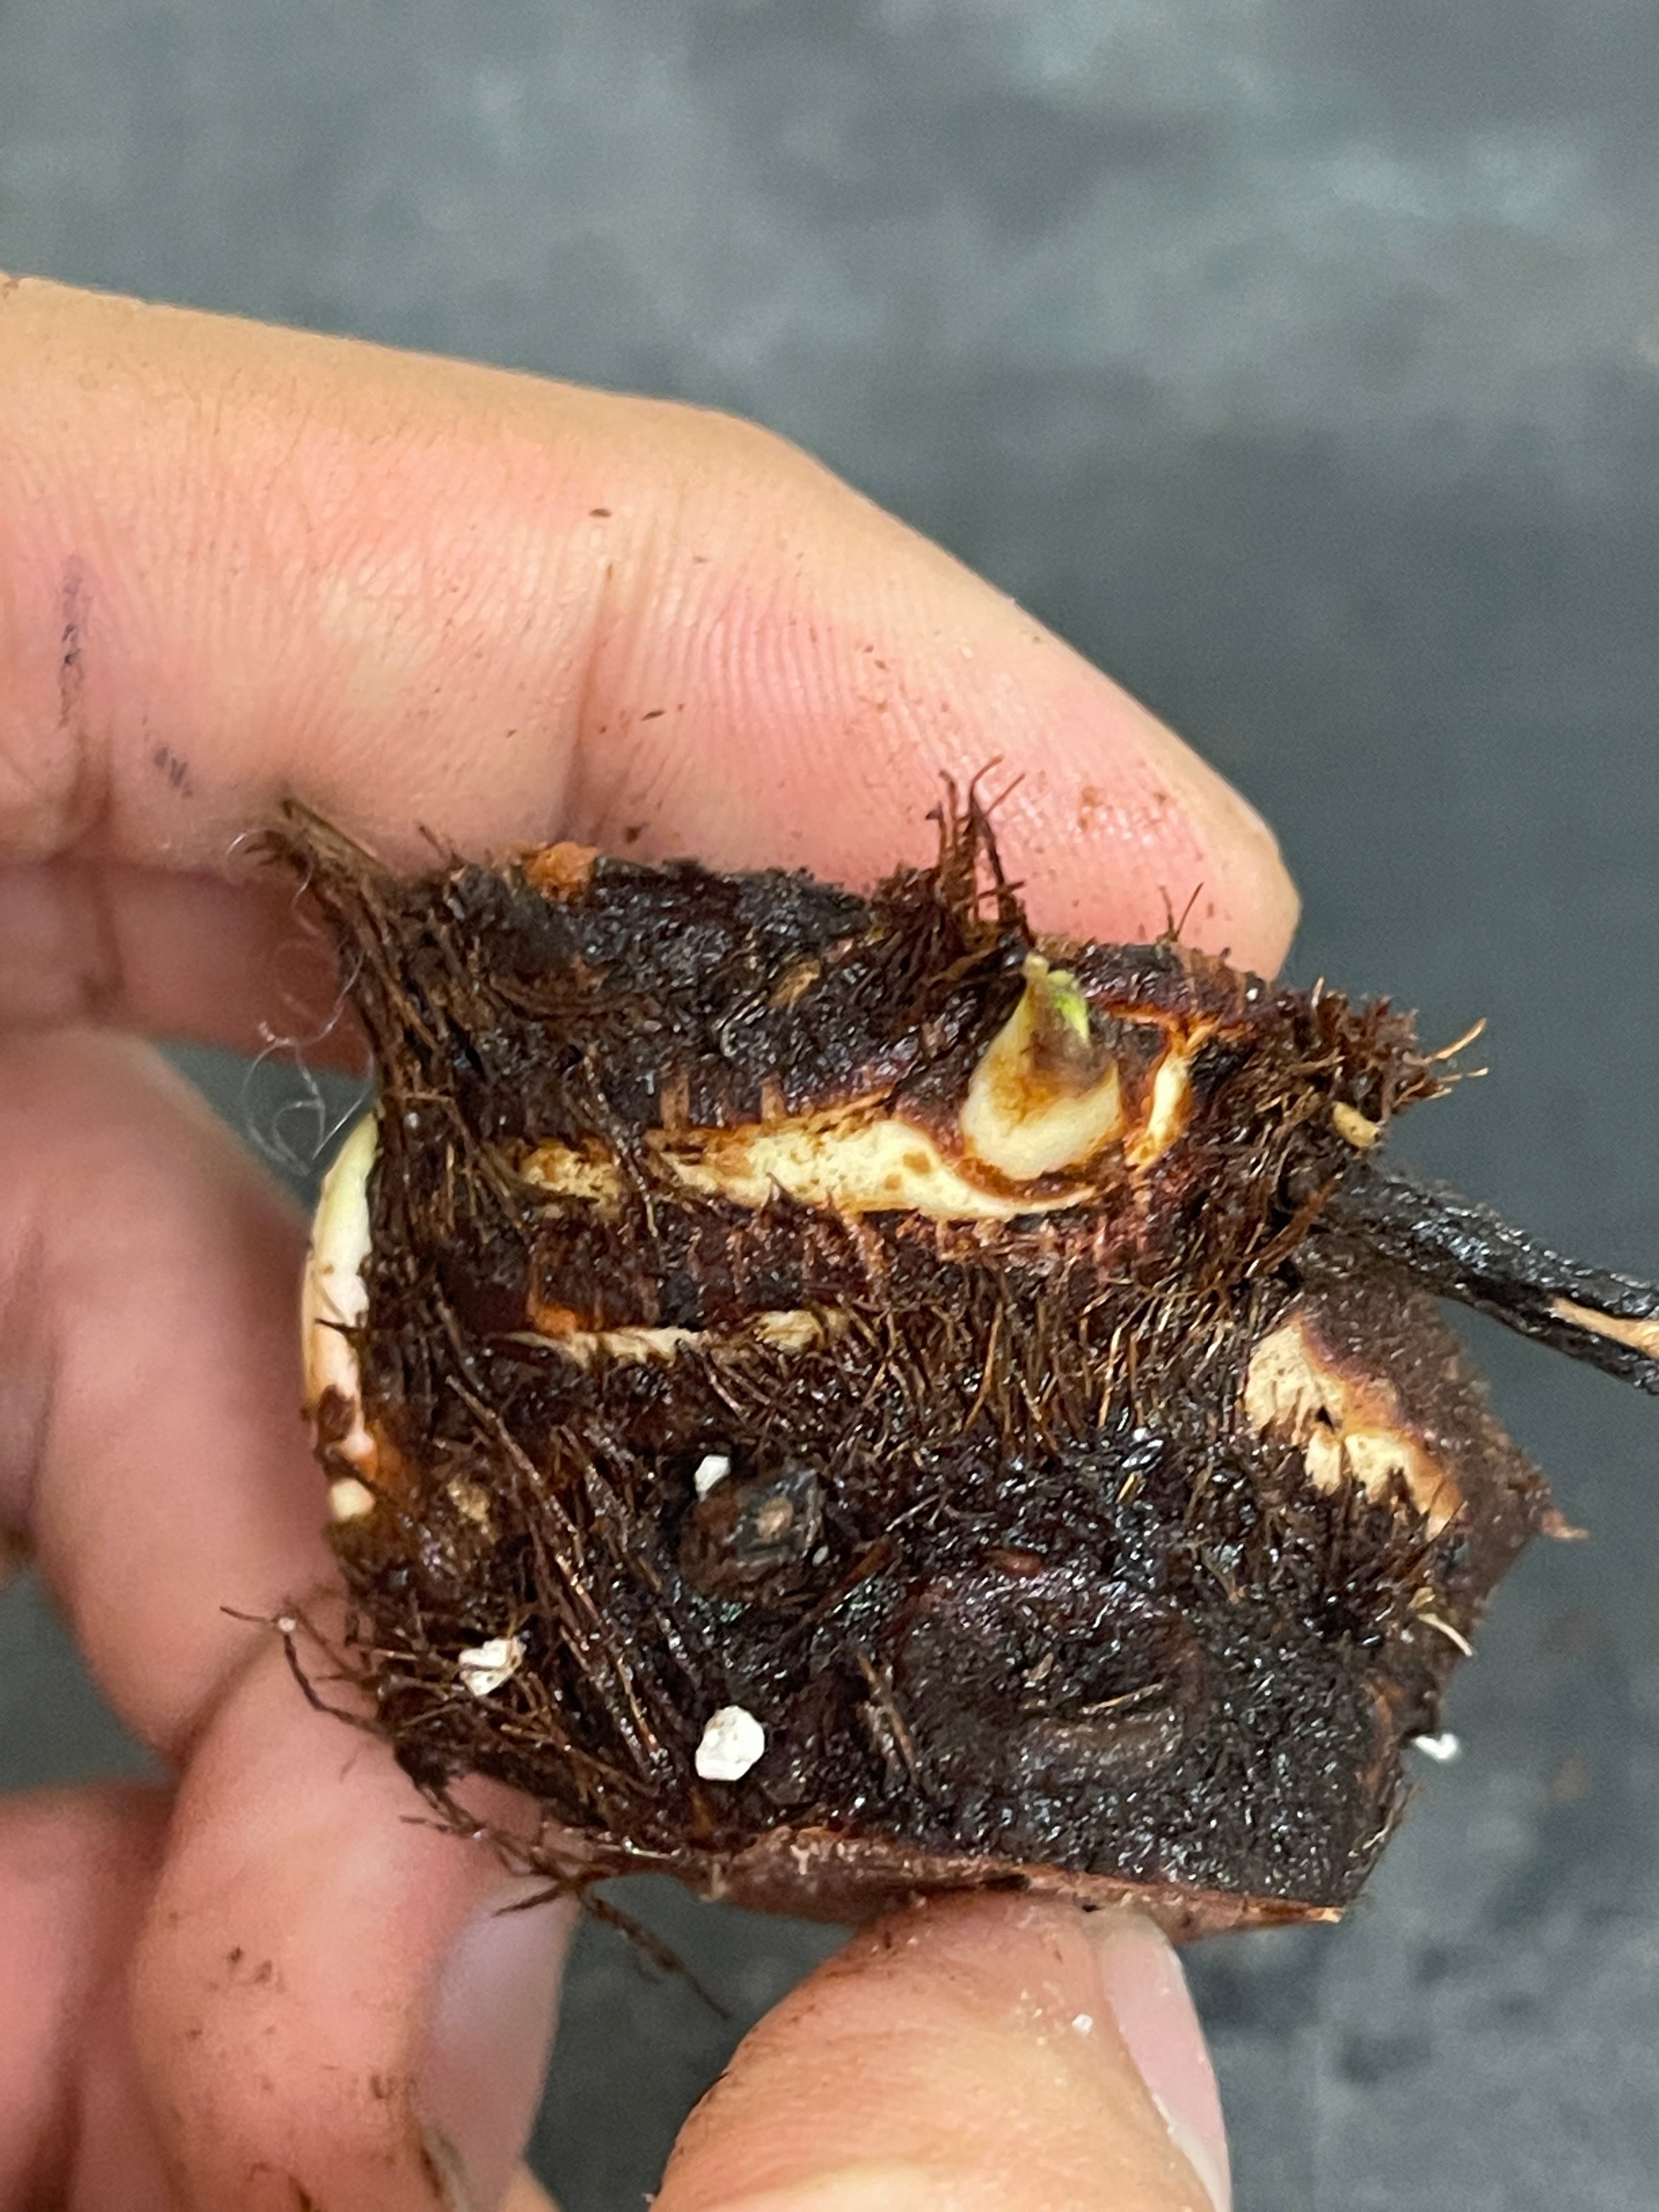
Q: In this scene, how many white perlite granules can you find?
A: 4